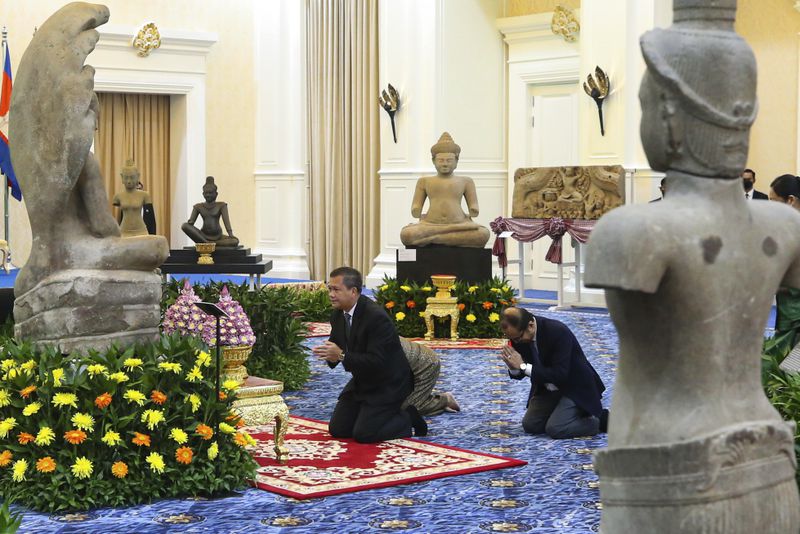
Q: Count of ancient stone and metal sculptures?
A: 6